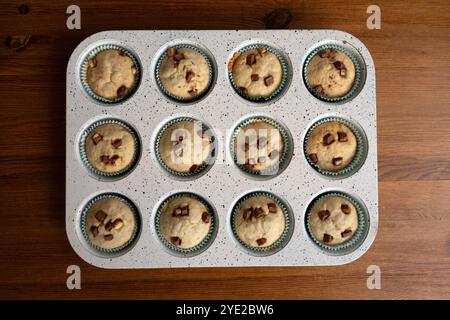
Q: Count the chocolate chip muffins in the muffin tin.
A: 12